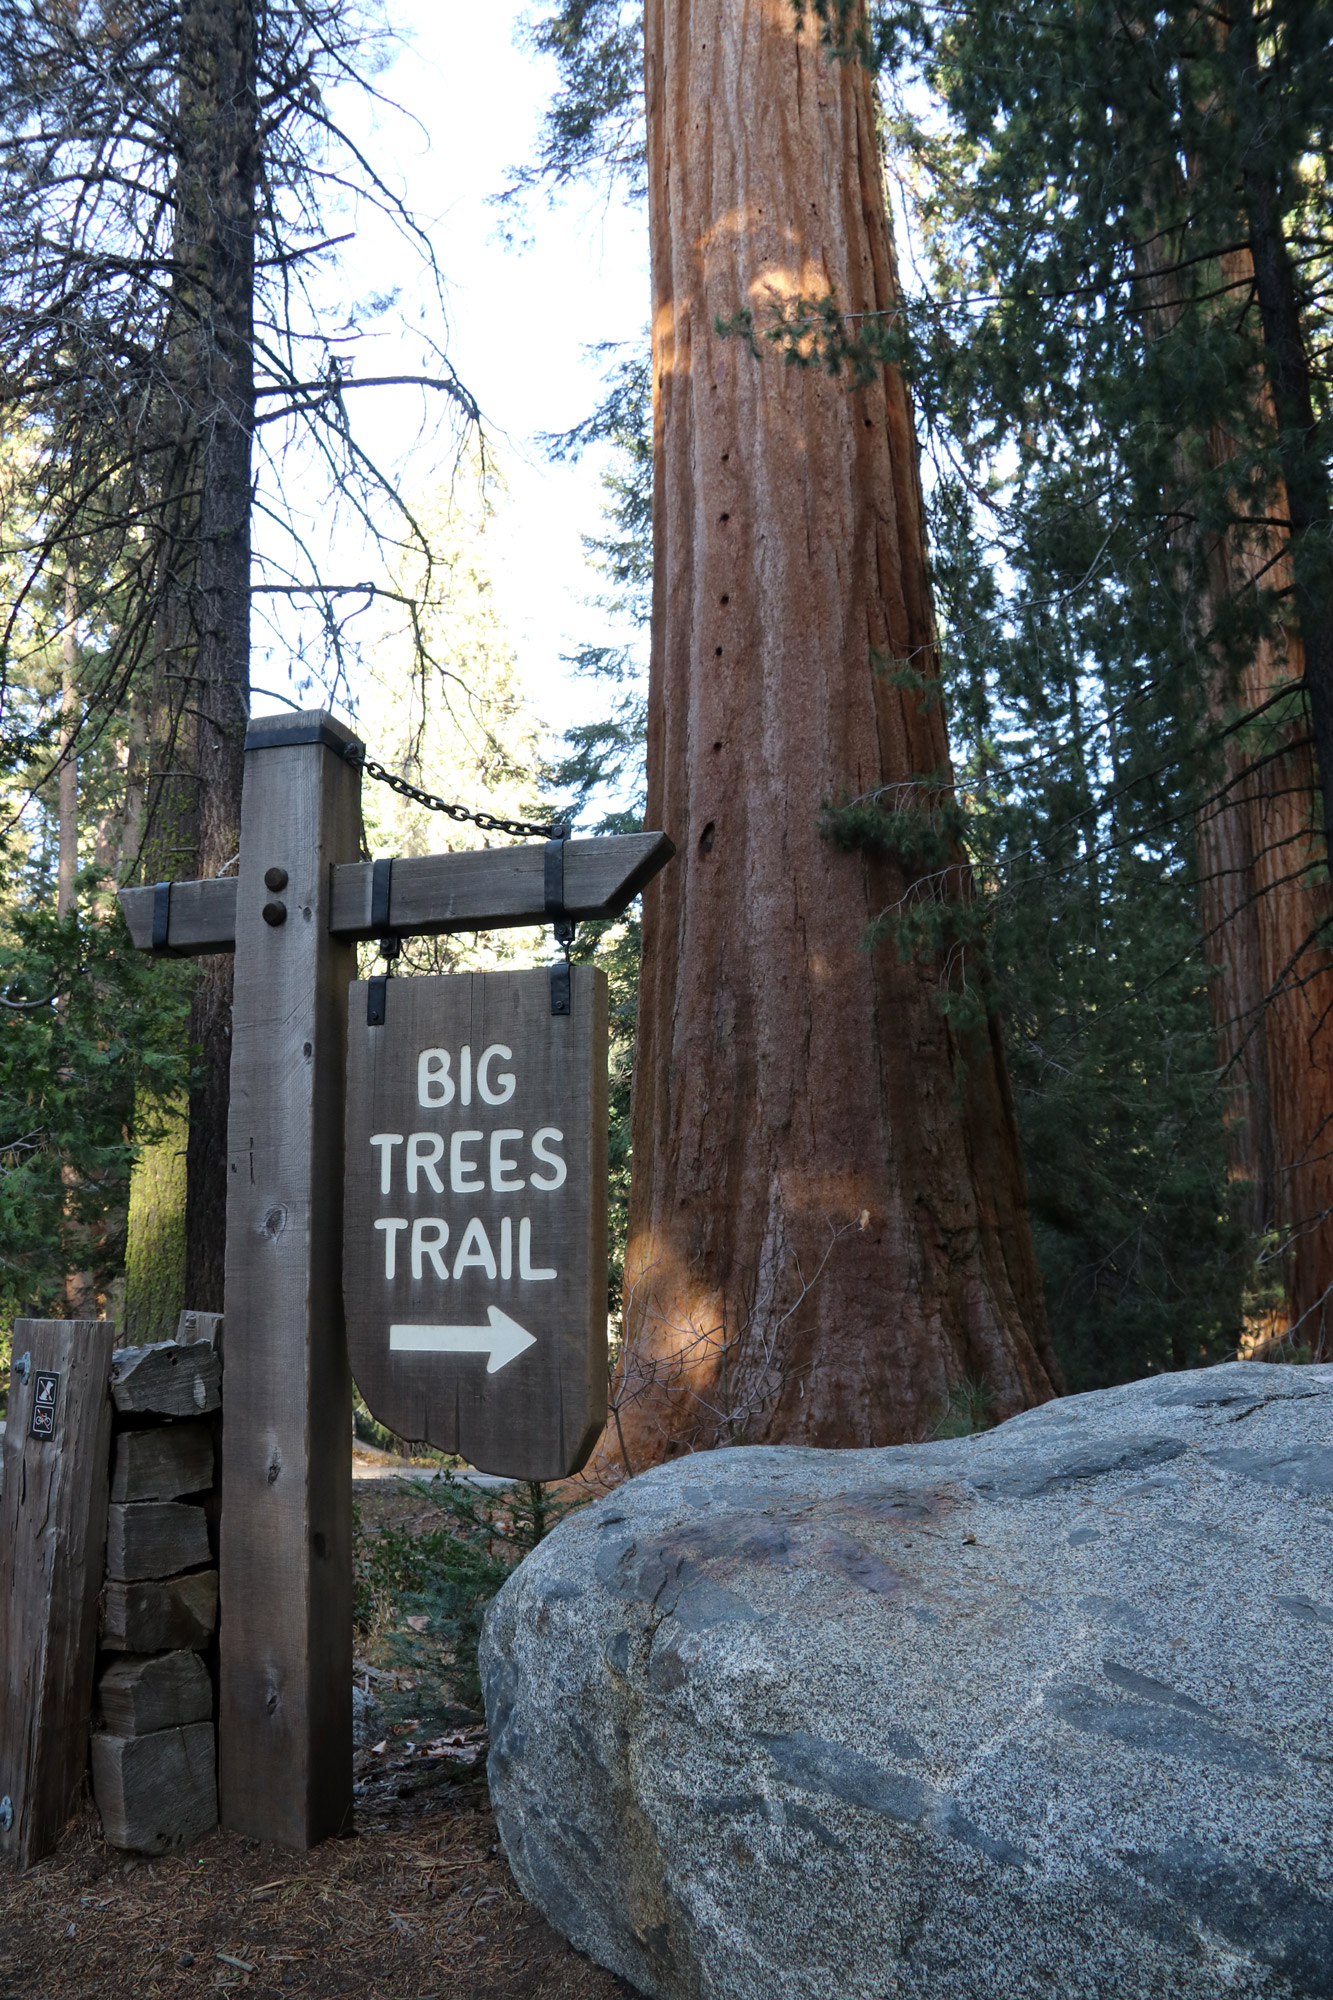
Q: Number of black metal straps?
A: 6